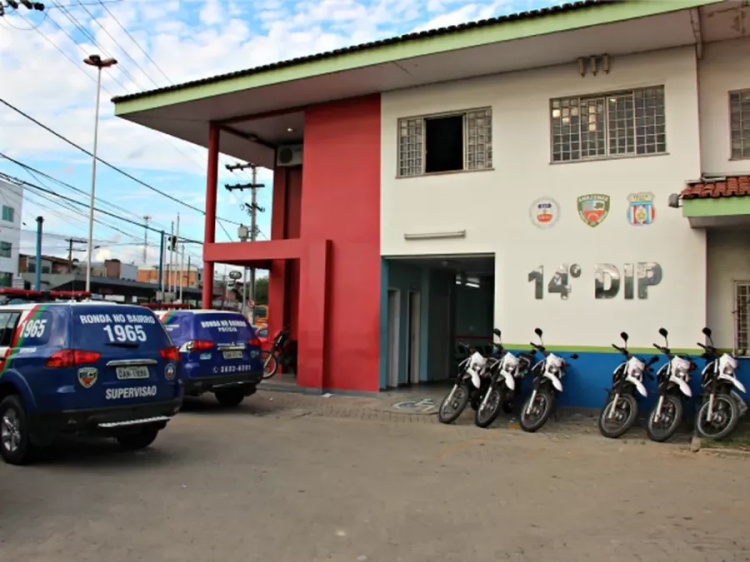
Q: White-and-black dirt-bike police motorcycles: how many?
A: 6